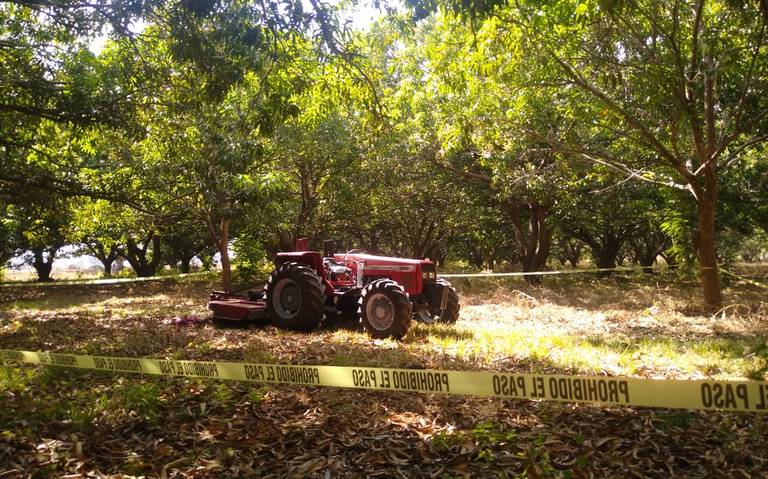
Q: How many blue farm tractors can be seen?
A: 0